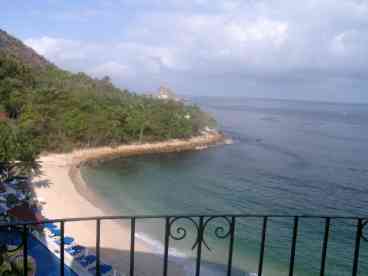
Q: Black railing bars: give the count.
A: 11